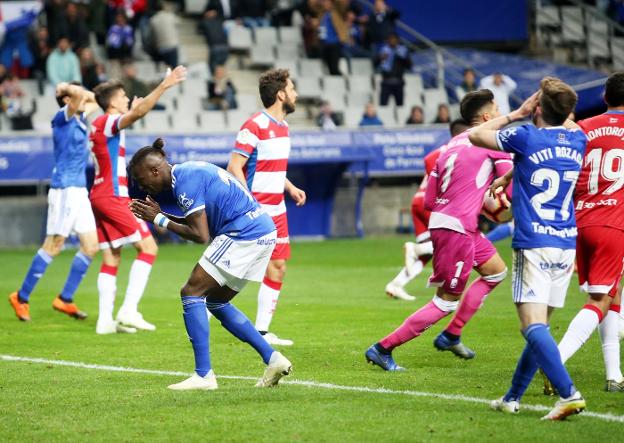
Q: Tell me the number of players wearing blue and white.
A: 3